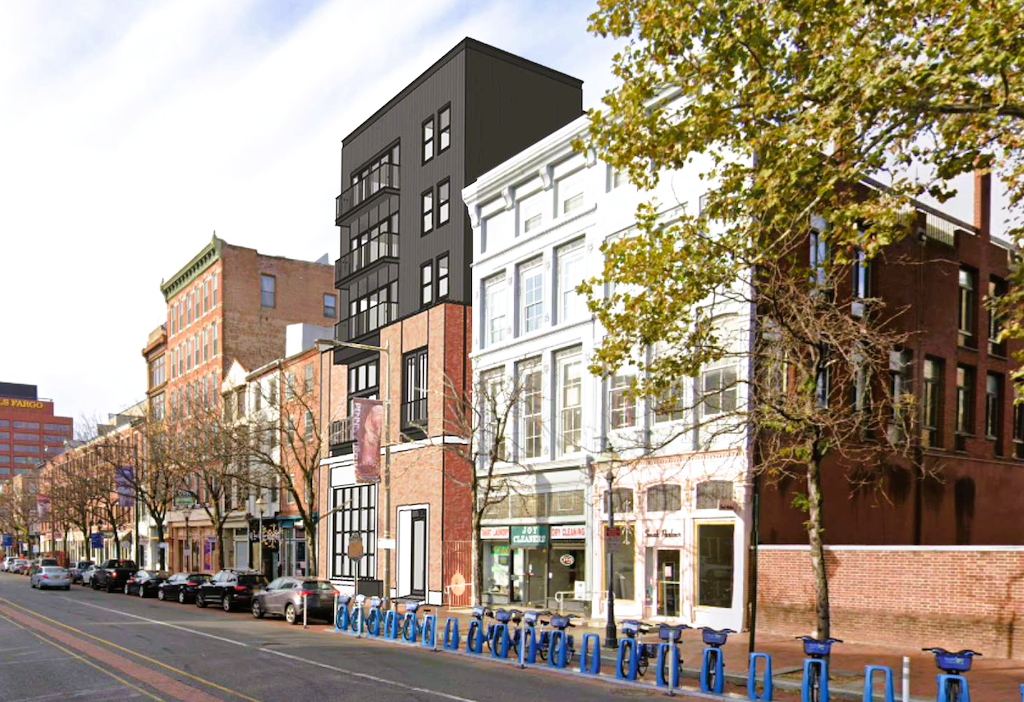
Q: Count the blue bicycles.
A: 13